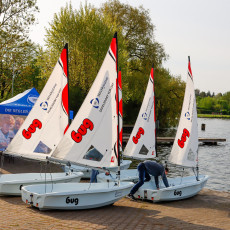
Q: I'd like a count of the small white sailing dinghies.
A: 5